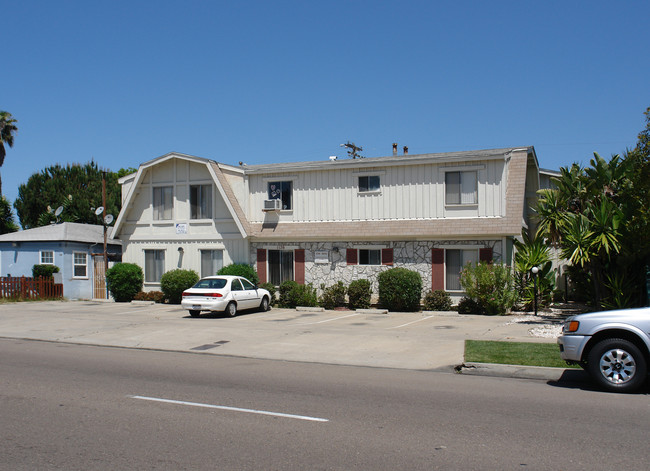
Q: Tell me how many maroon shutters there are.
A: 6